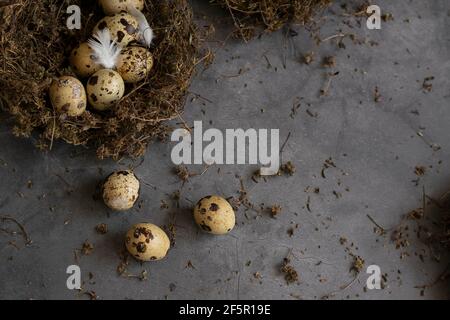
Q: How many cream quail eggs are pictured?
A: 9